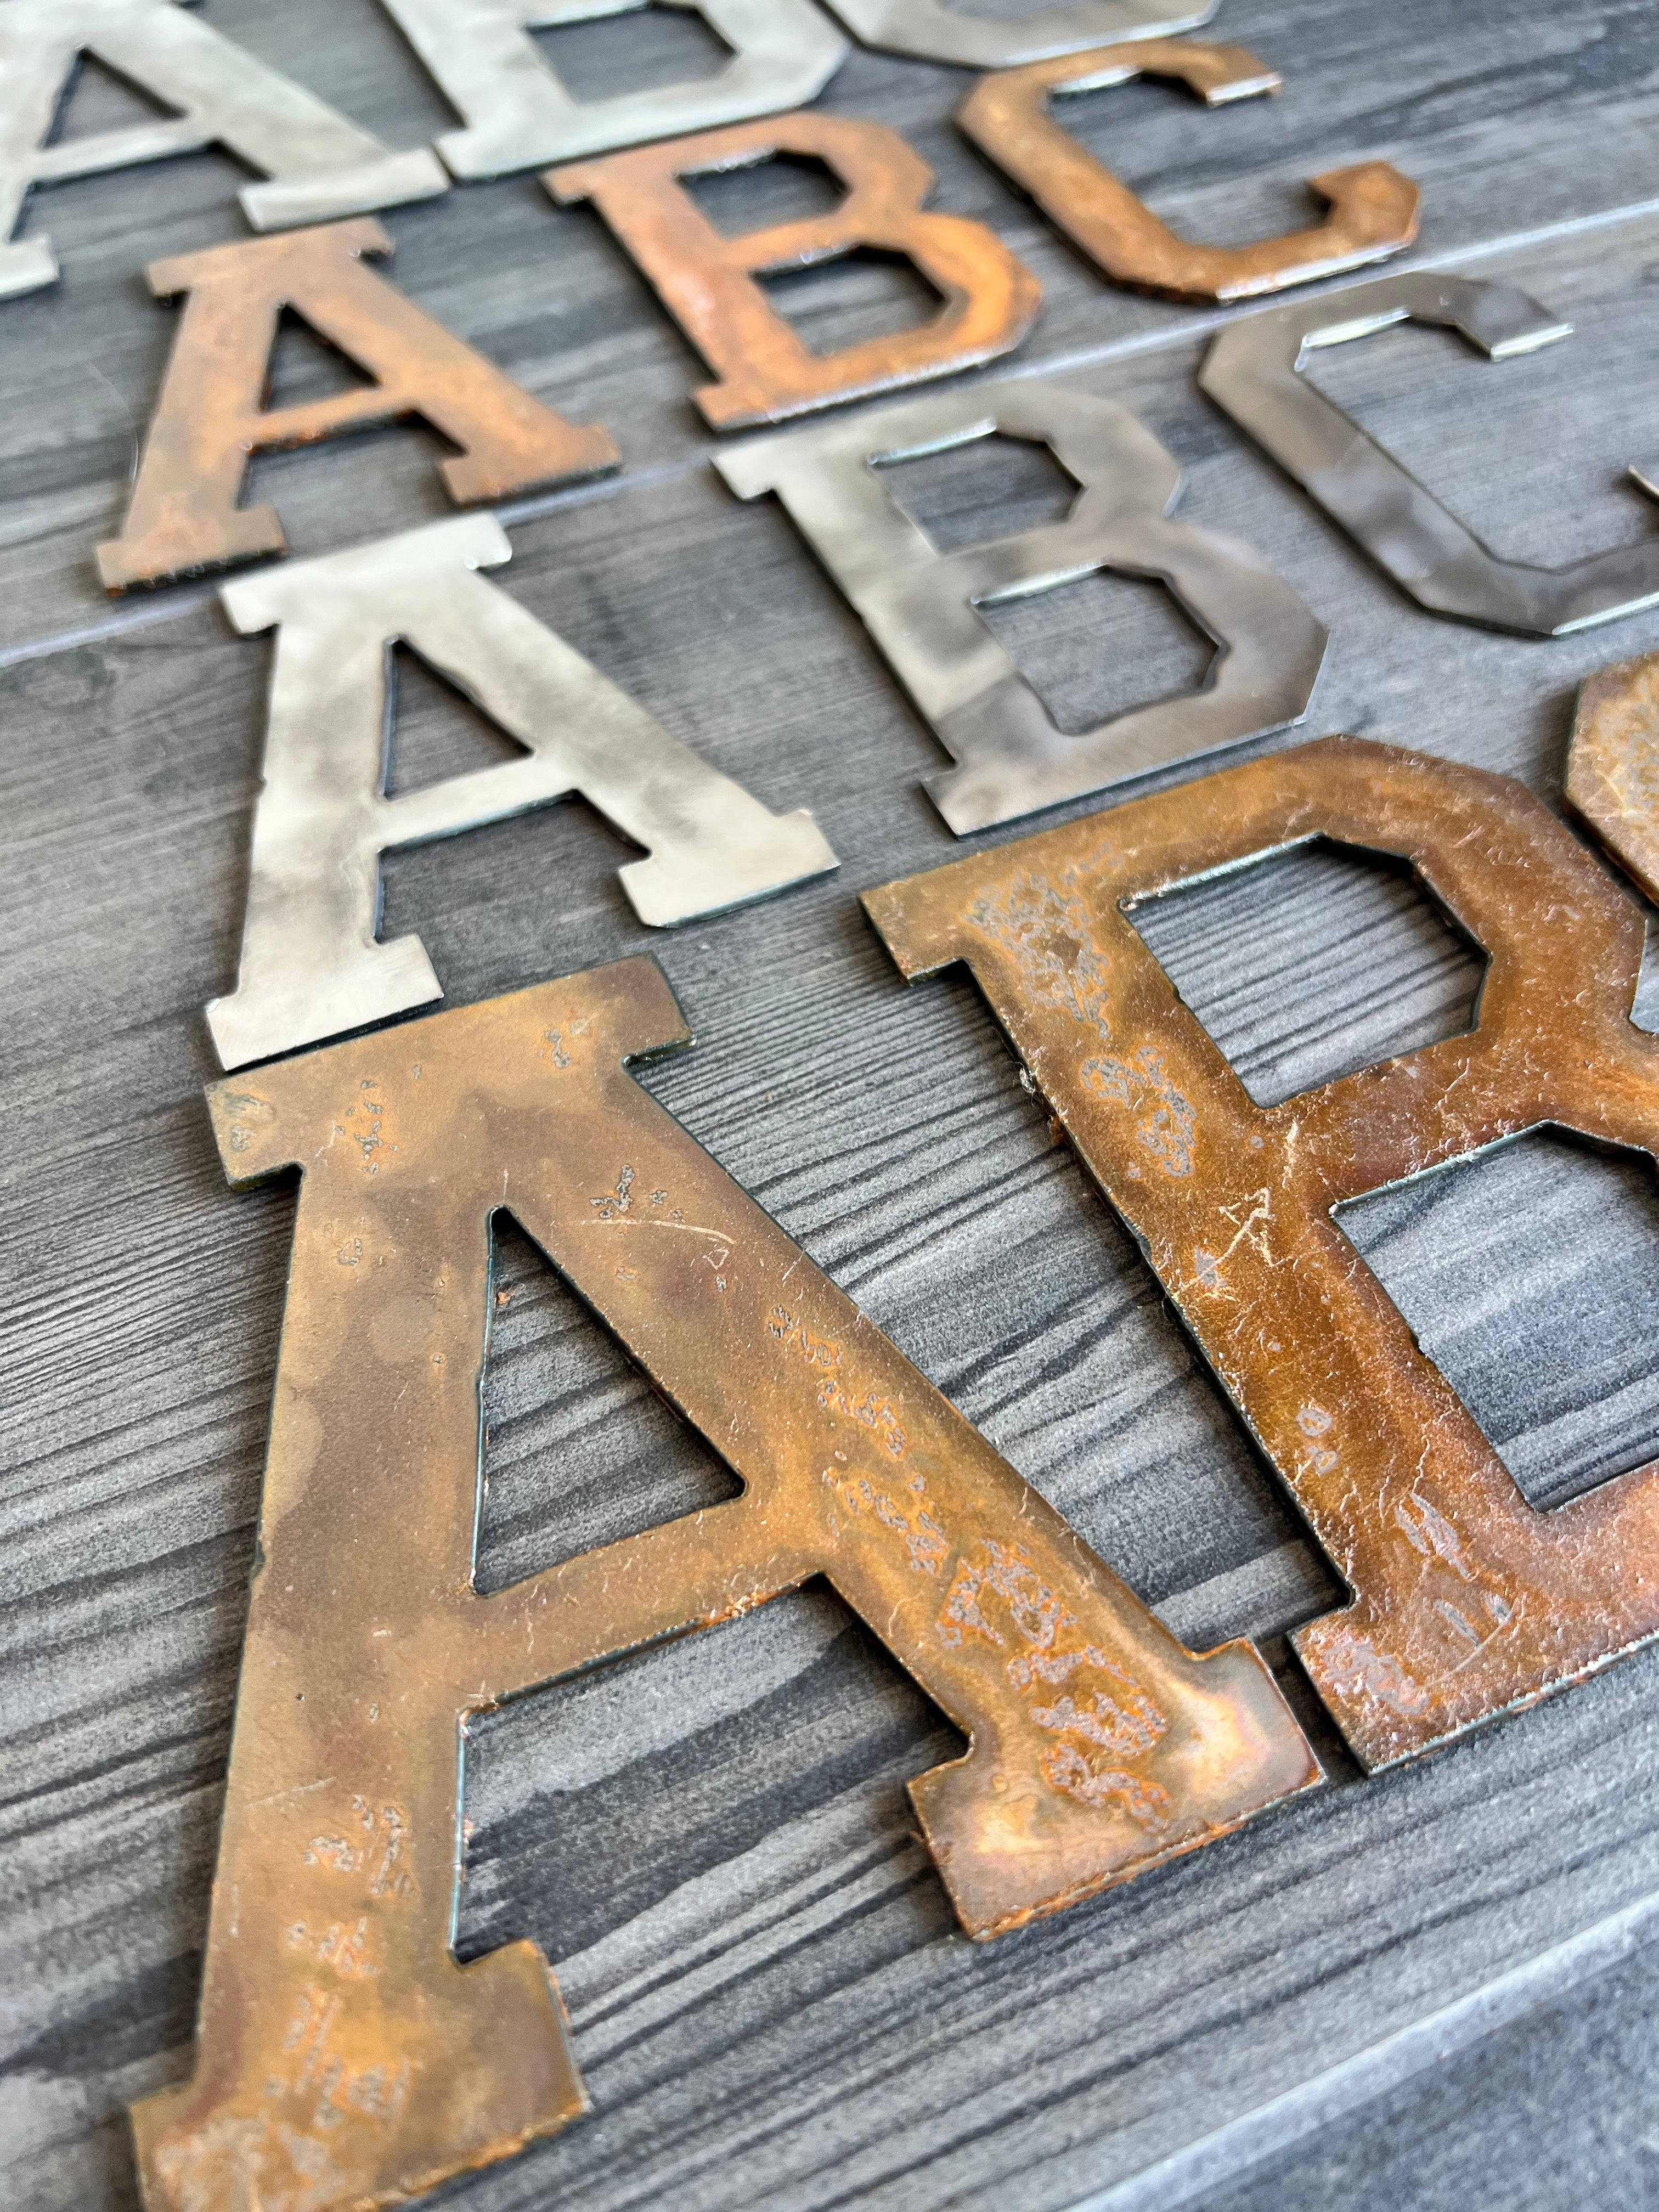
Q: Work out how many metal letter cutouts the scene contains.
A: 12